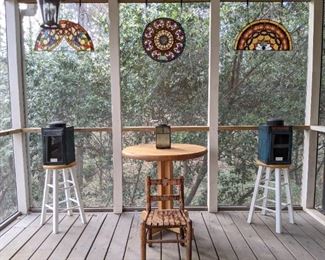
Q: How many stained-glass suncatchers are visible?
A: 3